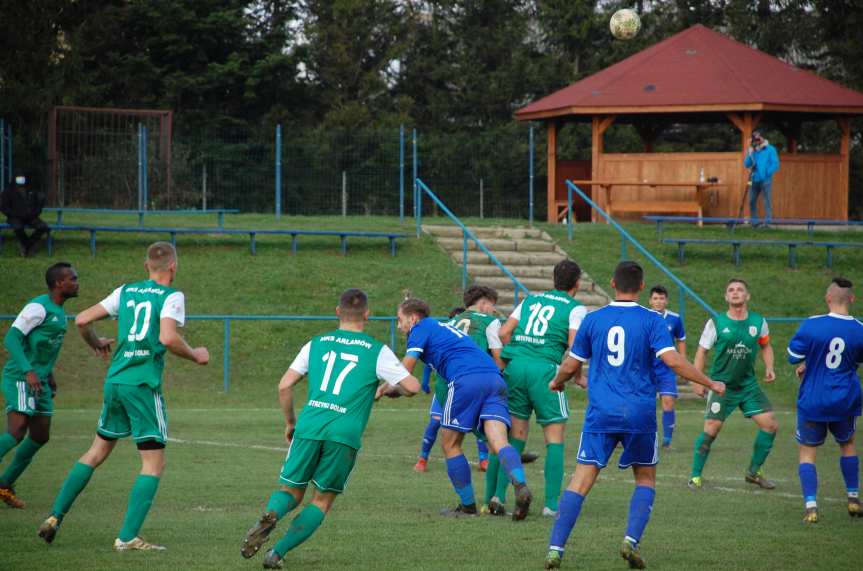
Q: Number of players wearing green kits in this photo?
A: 6